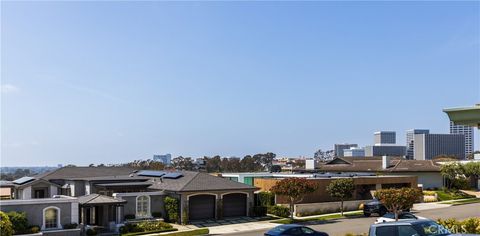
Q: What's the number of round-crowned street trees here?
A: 3